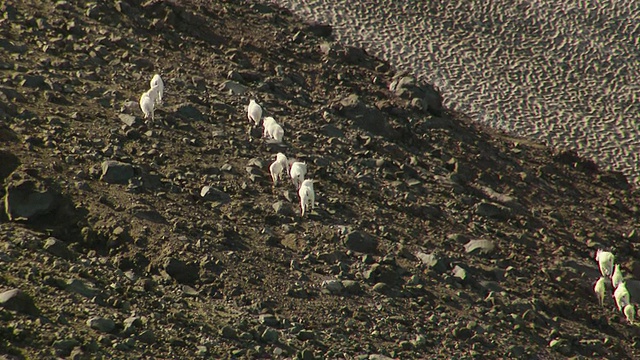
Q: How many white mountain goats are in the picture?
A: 12